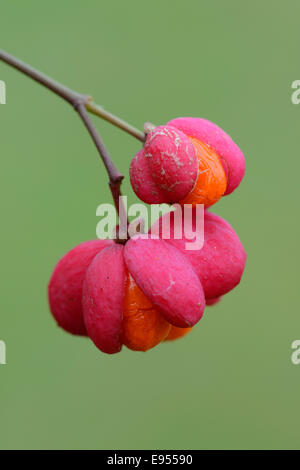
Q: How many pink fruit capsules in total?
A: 2